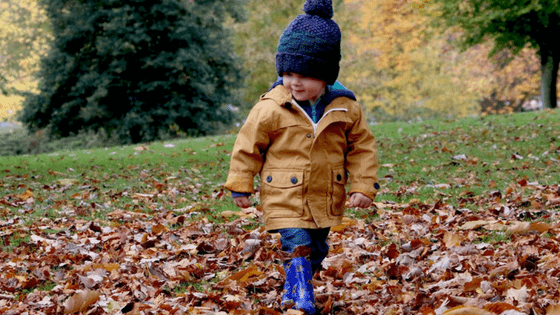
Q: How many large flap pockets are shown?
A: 2